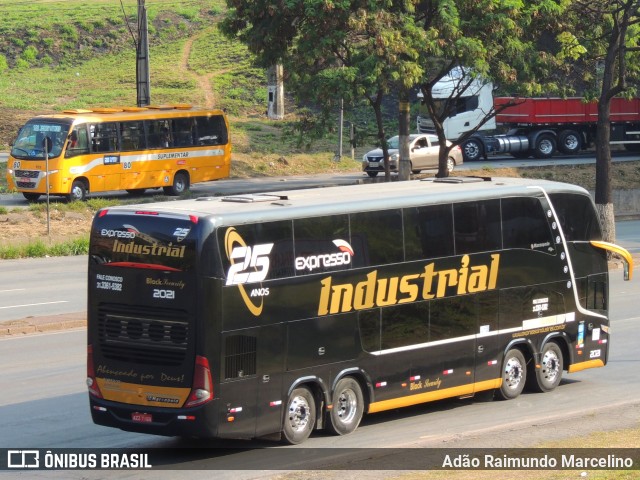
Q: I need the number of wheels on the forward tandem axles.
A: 2